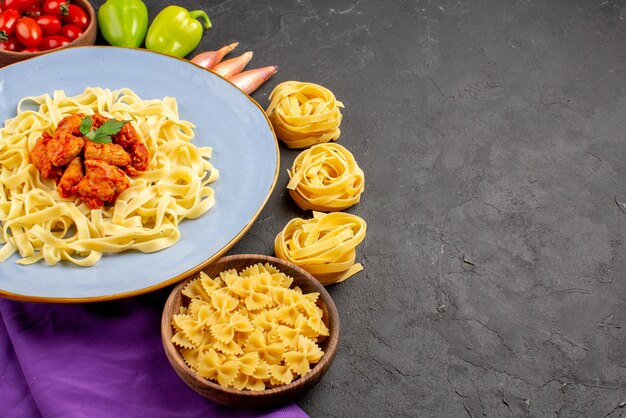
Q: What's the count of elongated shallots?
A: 3